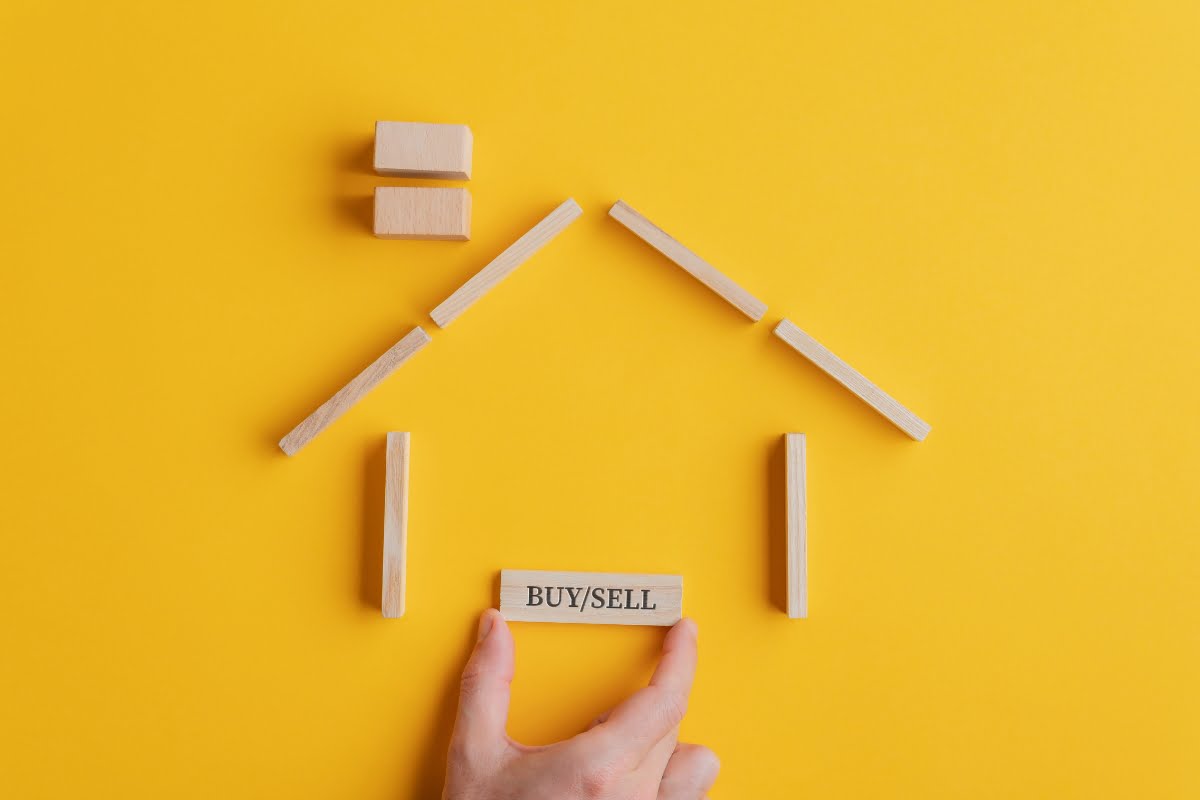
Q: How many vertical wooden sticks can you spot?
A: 2